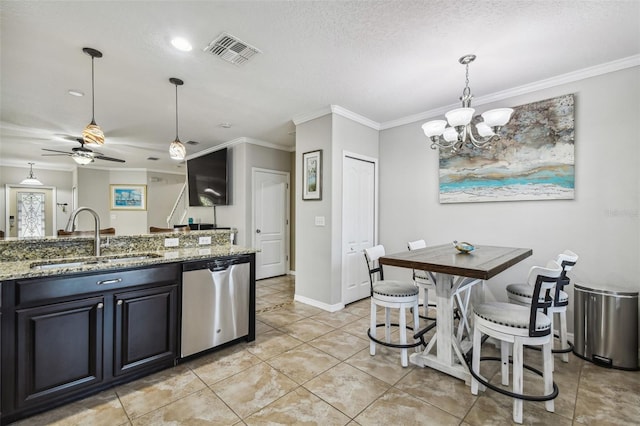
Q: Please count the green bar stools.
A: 0